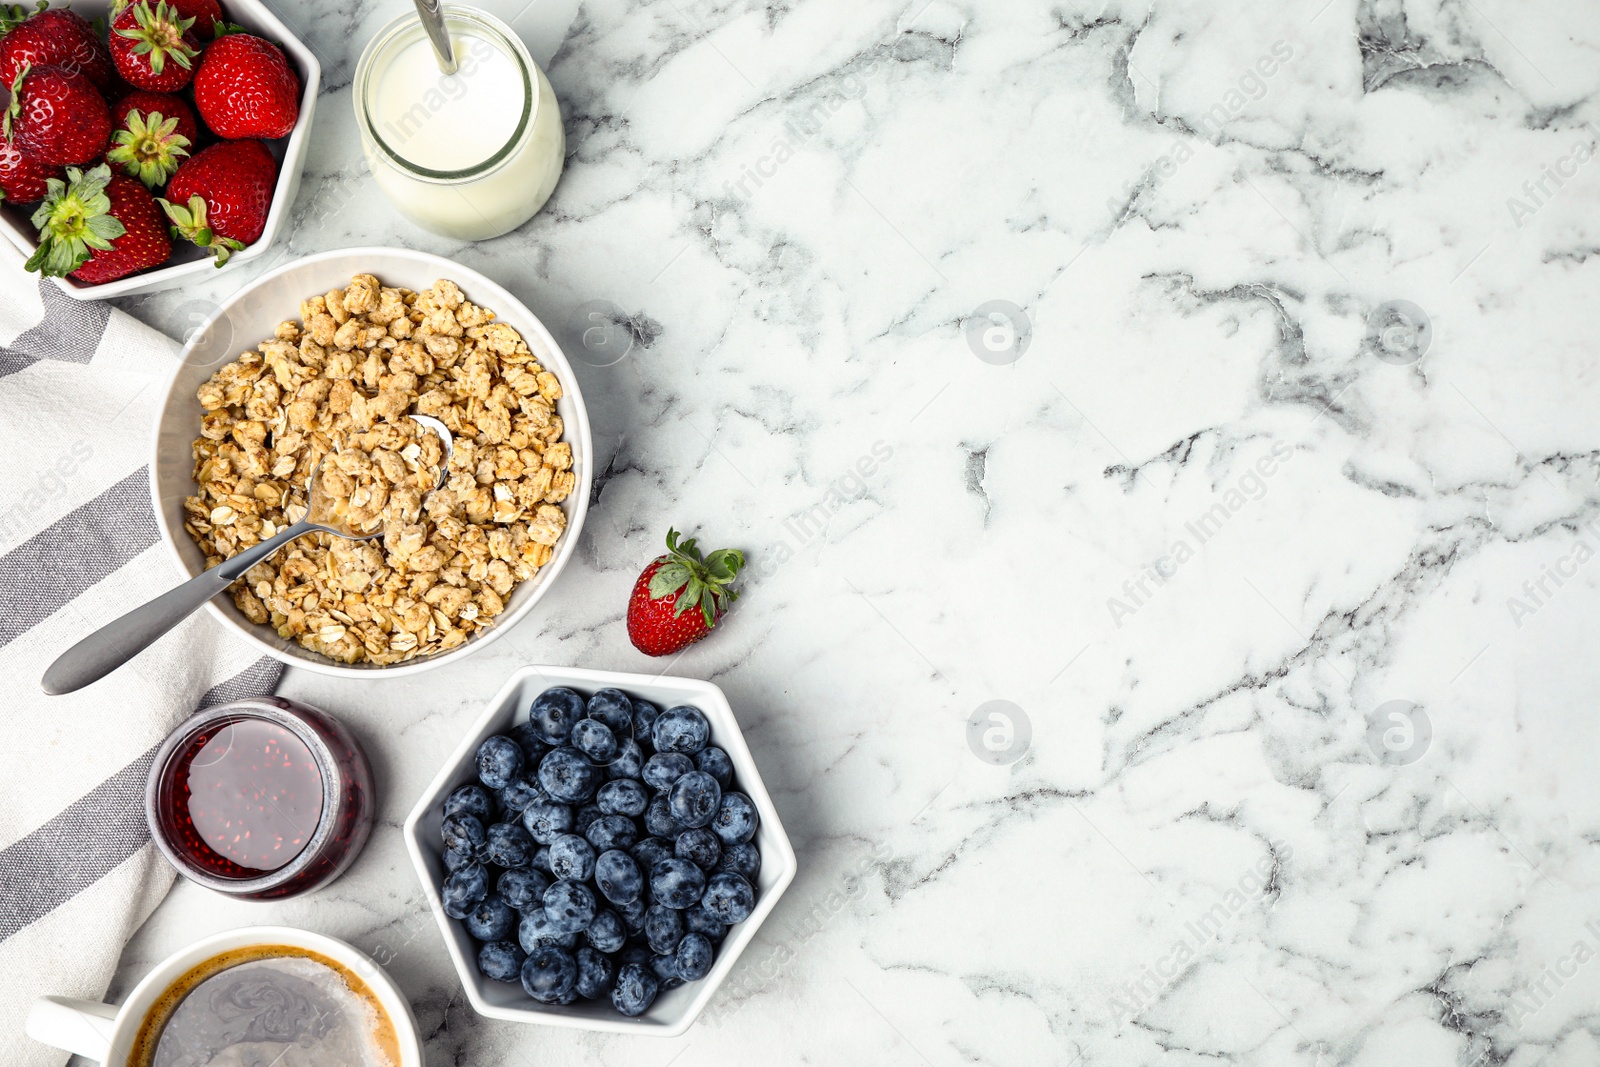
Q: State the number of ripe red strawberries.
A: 10